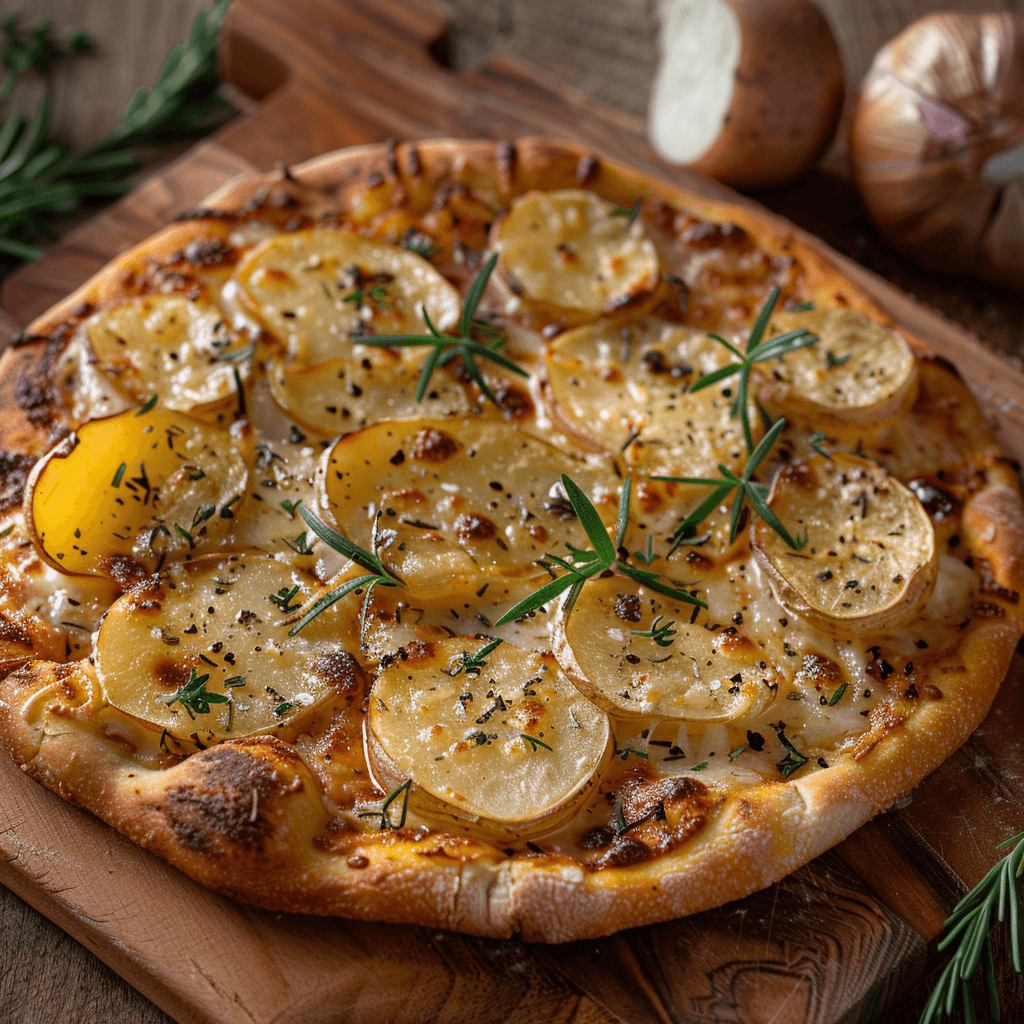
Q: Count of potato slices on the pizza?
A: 12